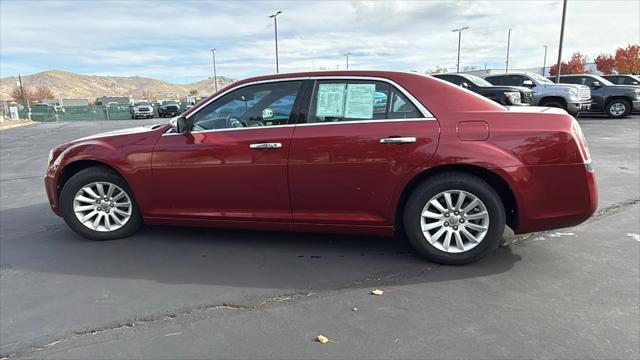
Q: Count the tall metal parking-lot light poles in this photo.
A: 7